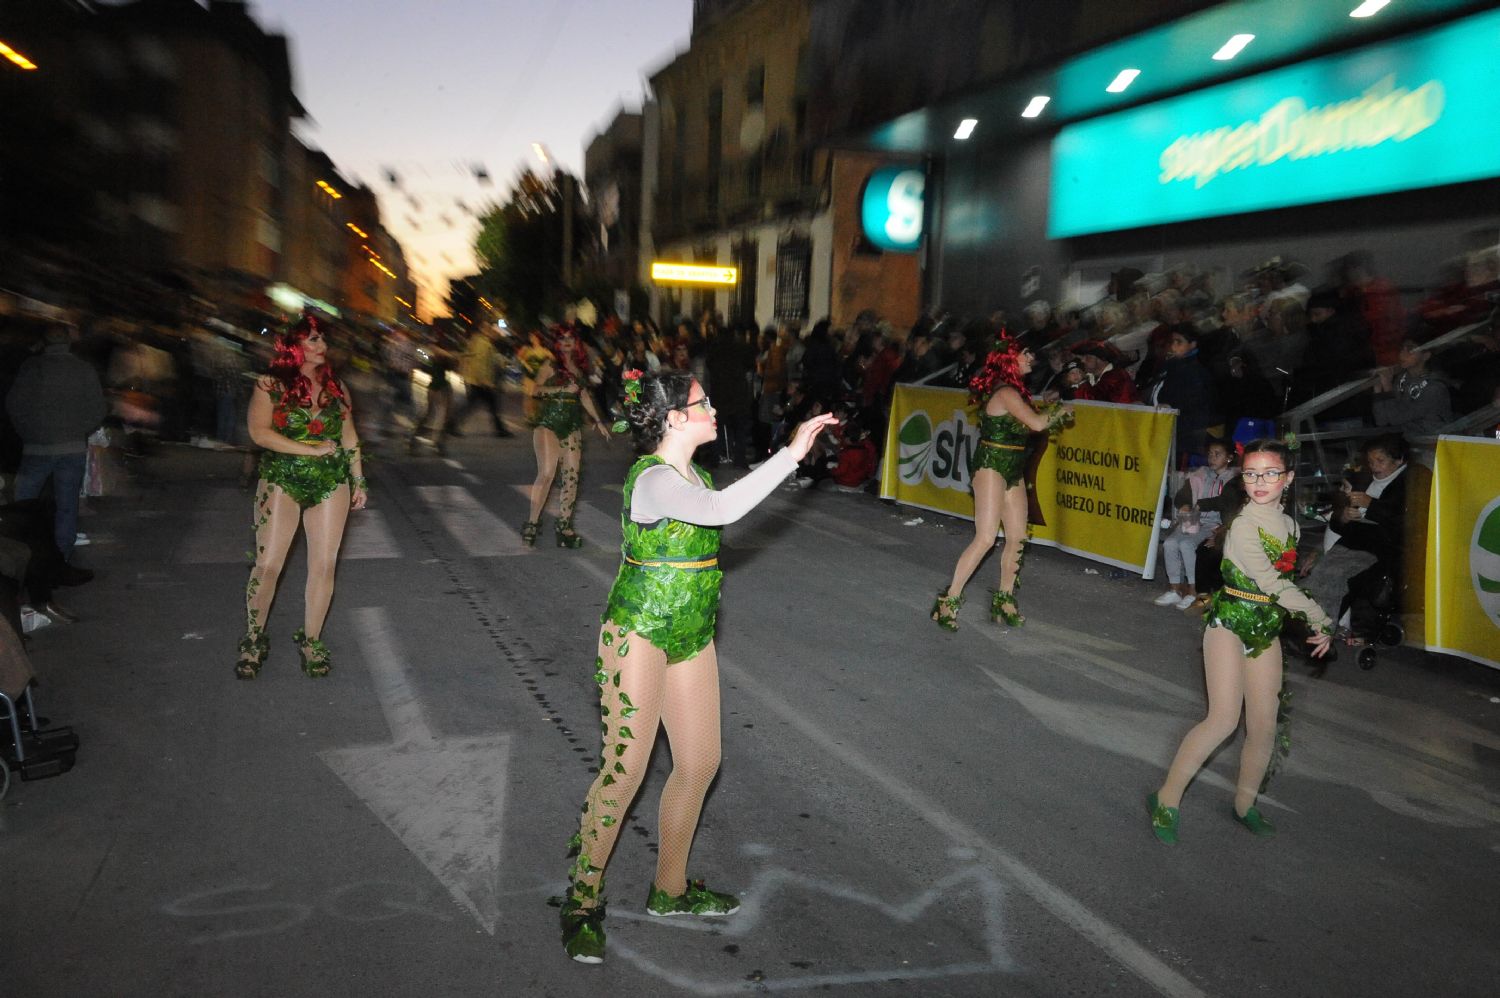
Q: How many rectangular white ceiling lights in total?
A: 5